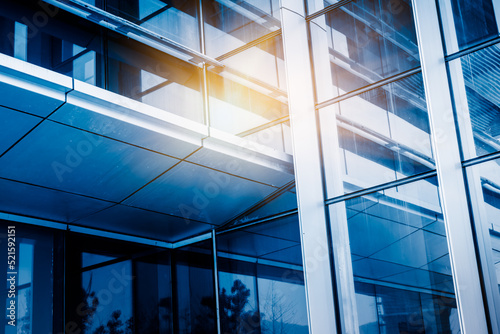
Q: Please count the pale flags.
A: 0